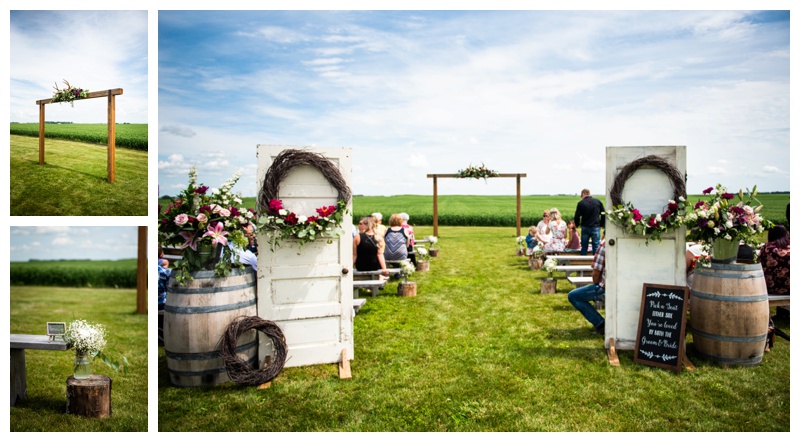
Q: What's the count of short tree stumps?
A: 7